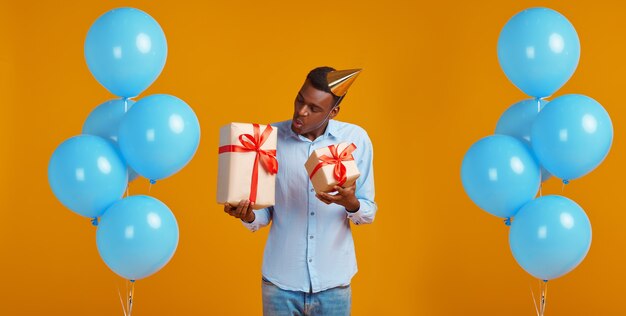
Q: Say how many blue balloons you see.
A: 10